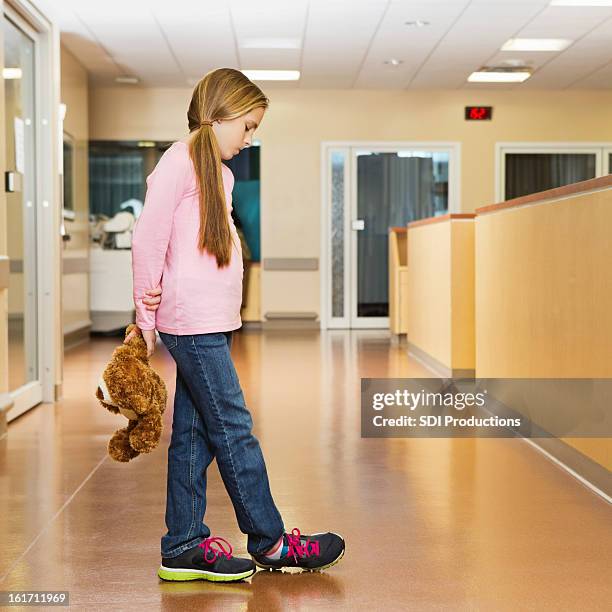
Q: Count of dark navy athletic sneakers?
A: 2